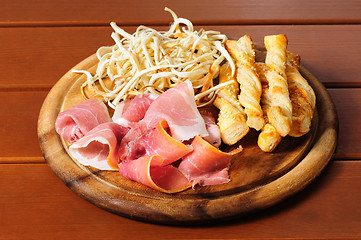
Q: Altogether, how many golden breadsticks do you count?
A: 5